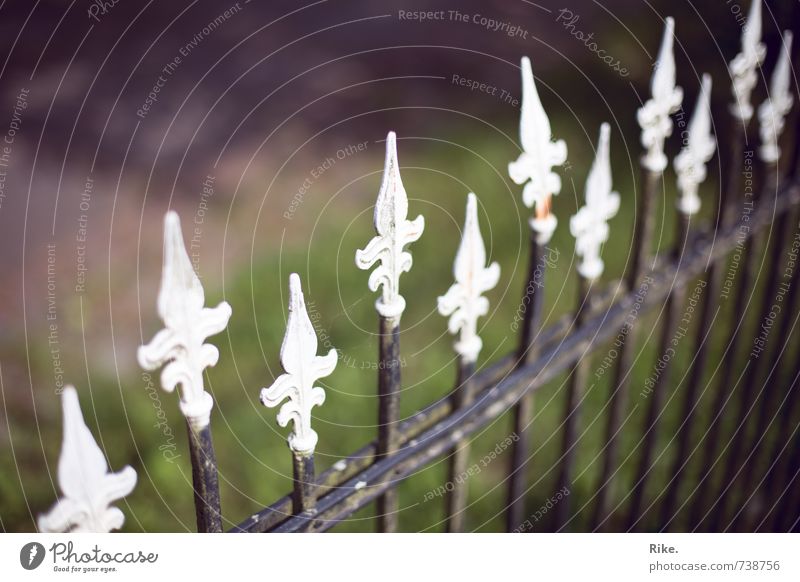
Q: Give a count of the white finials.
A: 11